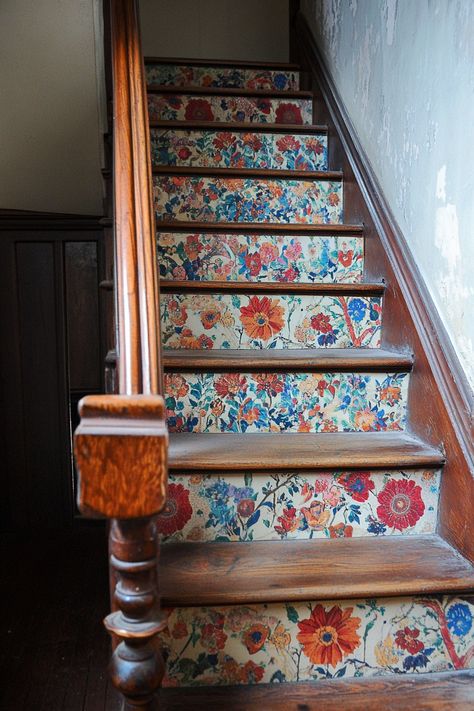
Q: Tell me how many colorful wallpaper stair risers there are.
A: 9